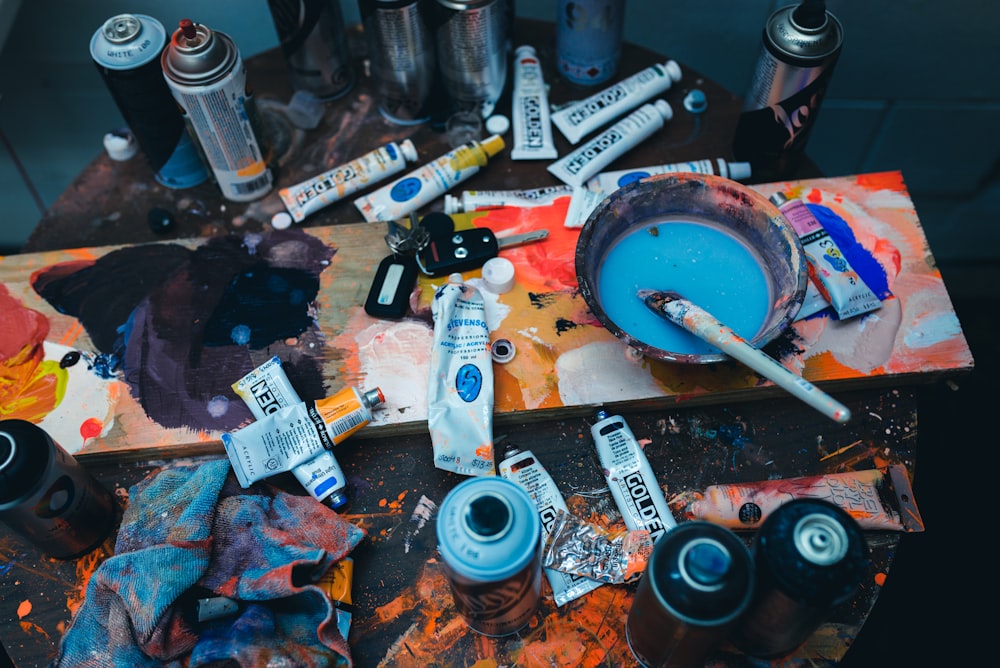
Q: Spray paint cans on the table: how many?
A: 11